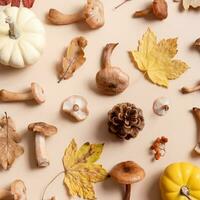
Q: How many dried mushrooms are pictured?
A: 12